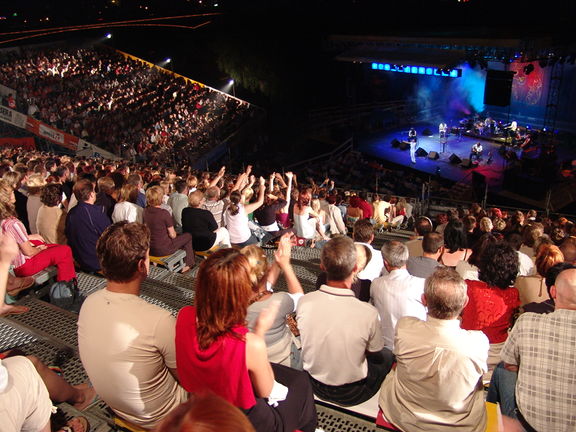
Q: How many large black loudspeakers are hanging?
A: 1